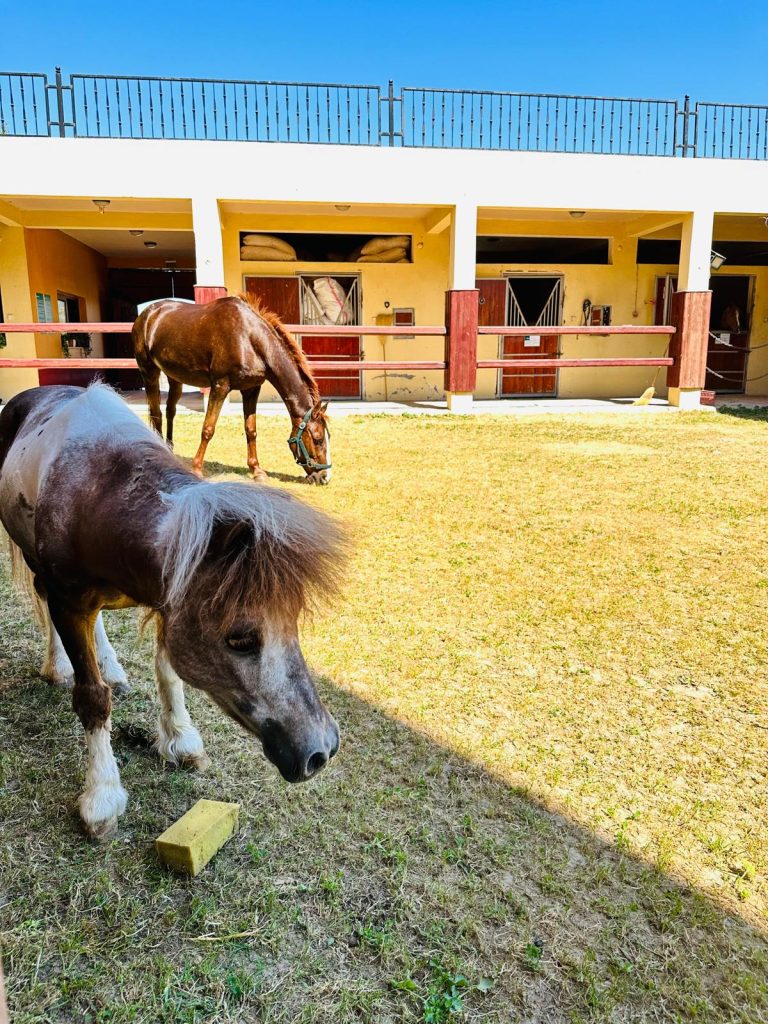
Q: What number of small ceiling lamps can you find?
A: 5